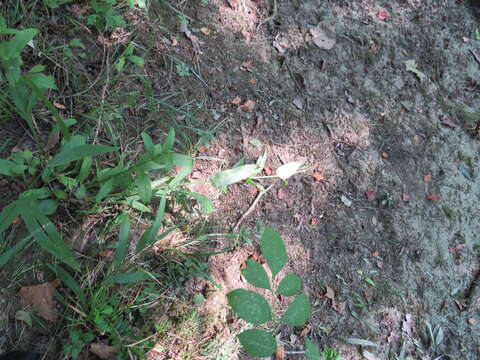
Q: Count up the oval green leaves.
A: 6